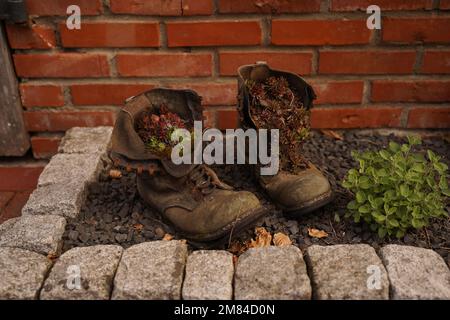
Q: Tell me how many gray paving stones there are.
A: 11